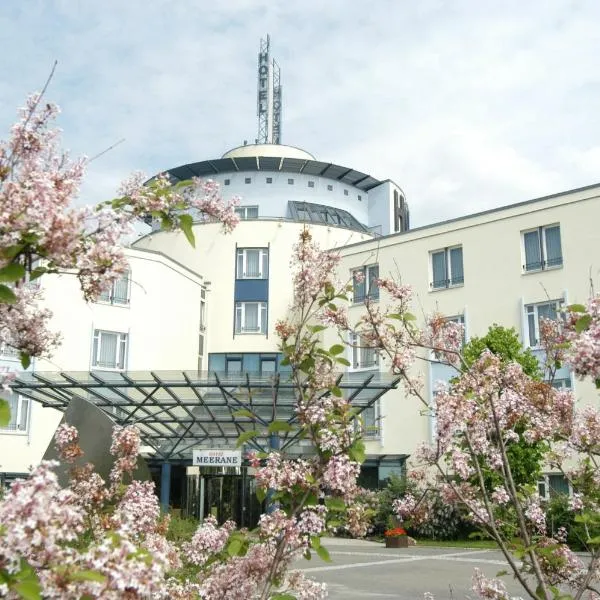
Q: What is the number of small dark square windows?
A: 8